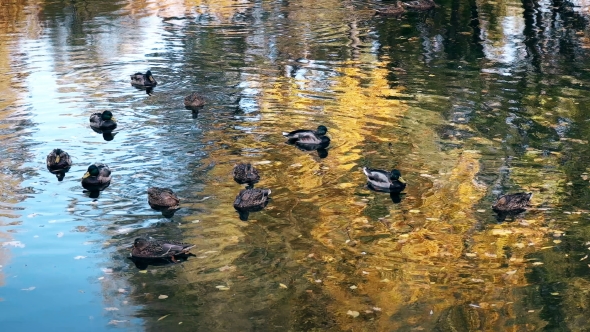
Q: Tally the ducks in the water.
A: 14